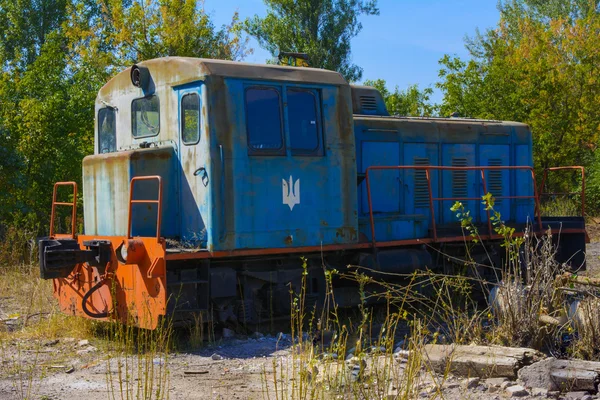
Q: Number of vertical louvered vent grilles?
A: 3